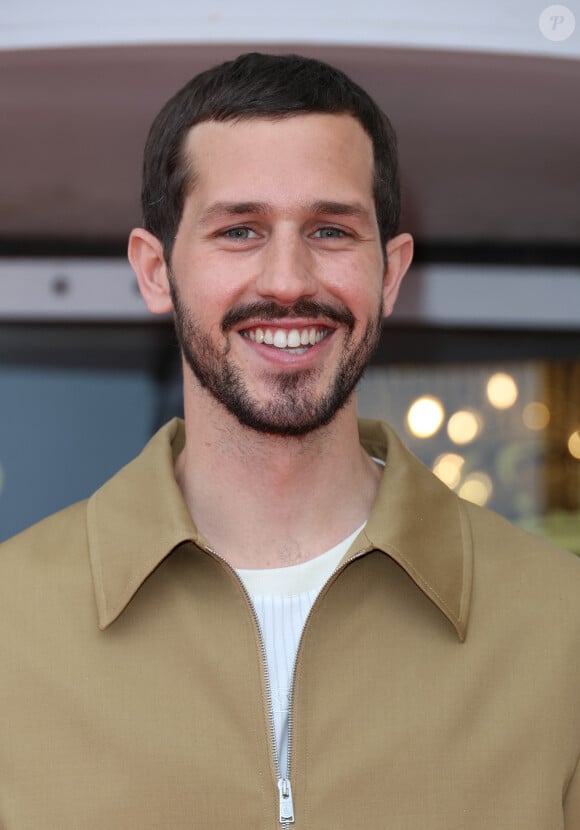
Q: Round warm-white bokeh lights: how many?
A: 7